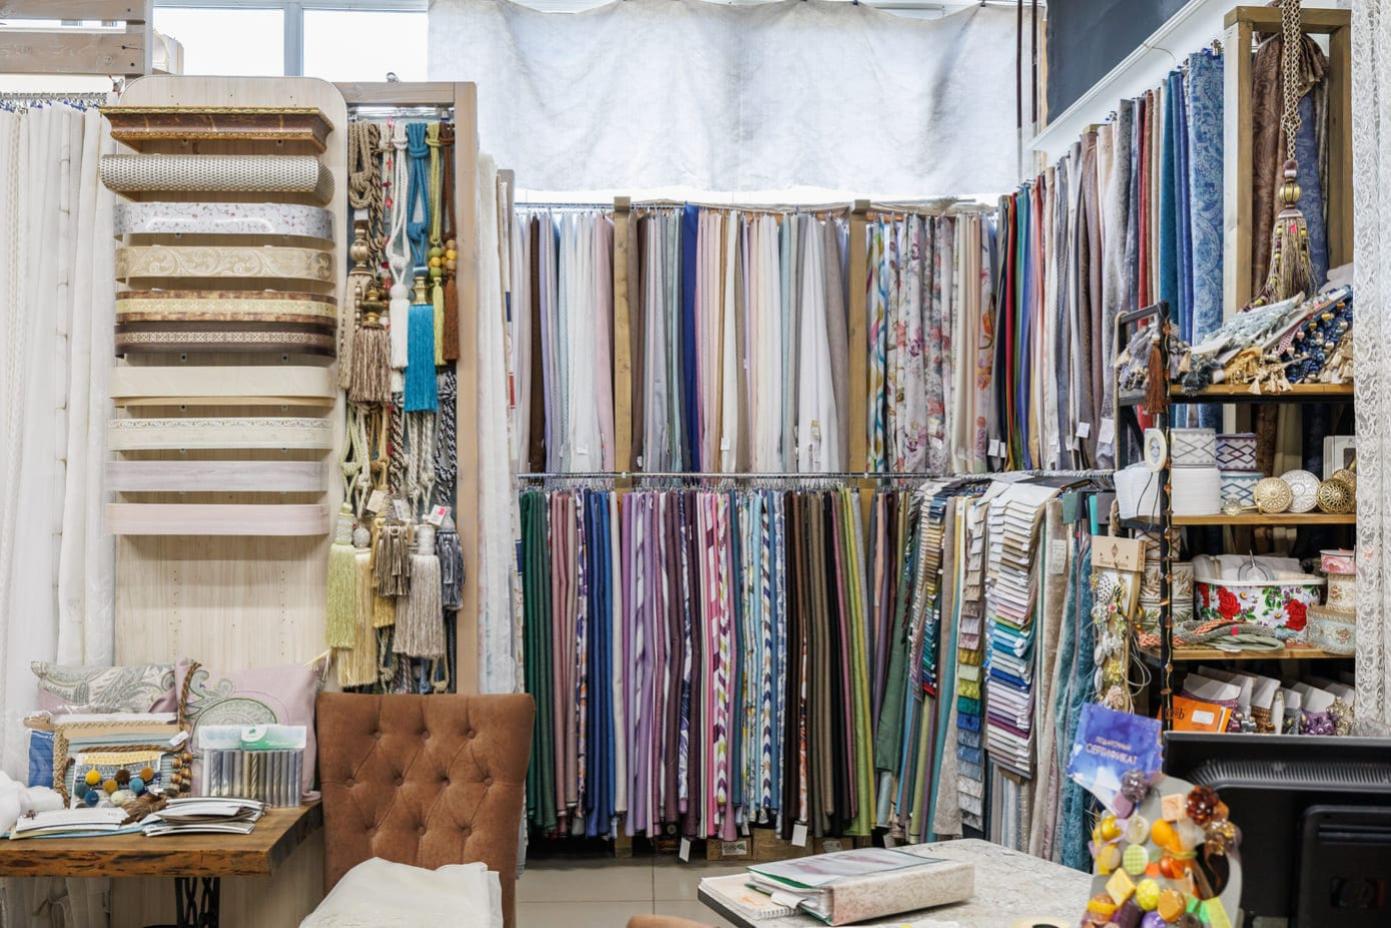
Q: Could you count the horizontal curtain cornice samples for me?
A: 10